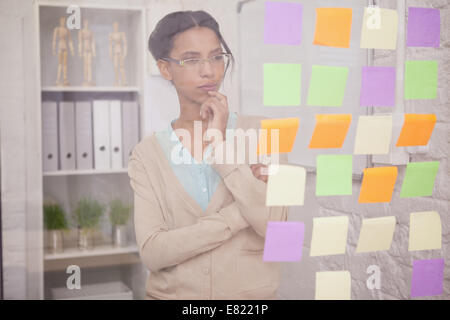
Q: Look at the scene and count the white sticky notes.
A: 7